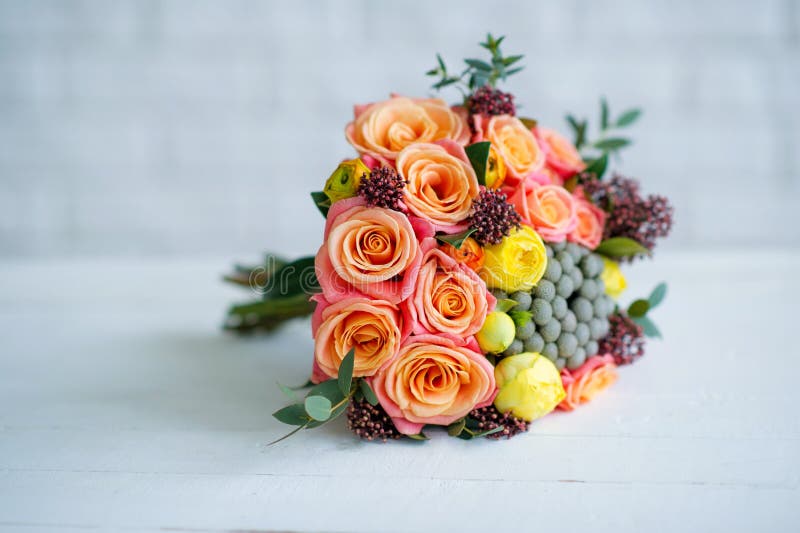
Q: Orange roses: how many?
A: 11